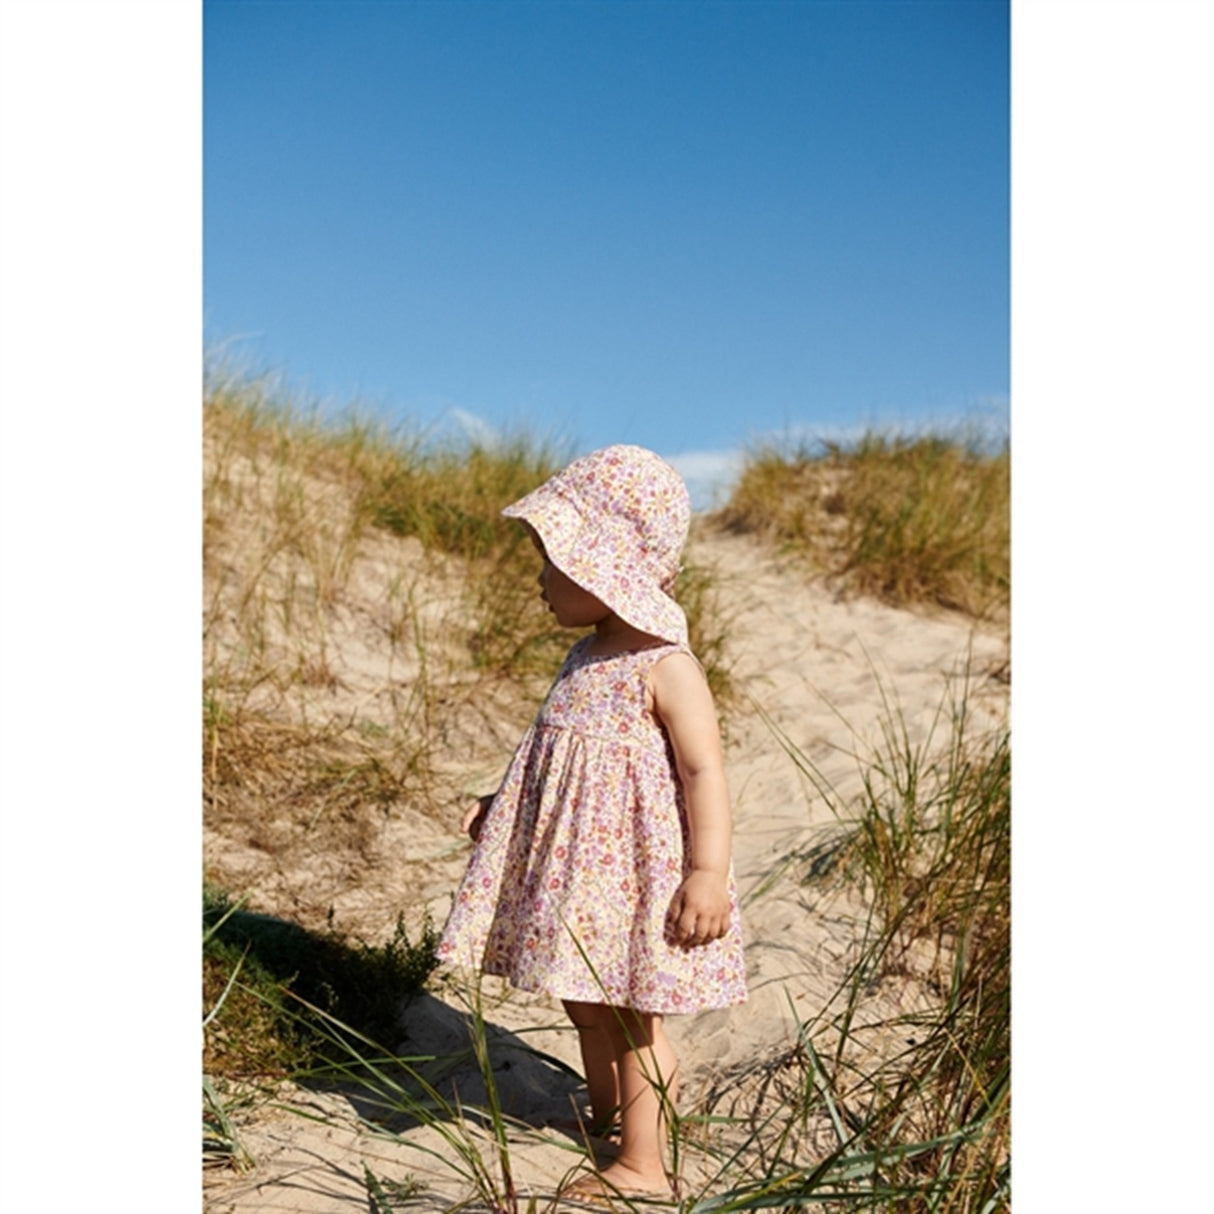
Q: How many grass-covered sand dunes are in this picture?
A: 2